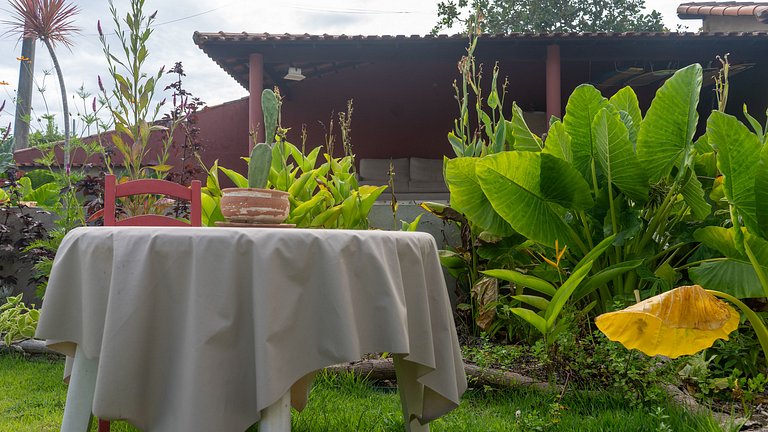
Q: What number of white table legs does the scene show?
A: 3